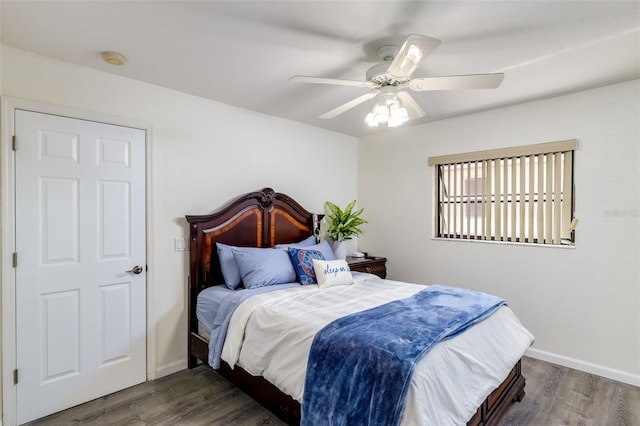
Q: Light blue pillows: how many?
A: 4